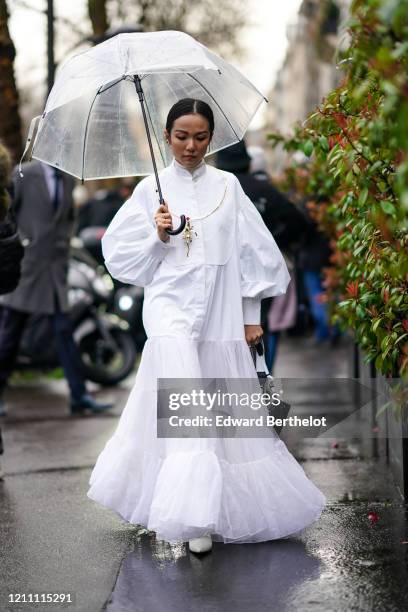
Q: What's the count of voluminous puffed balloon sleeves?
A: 2